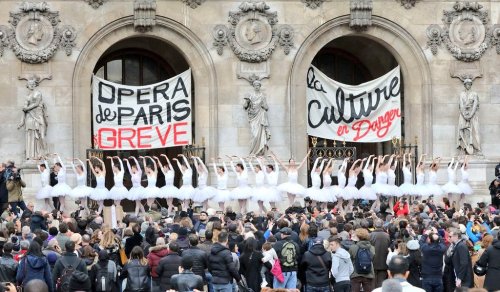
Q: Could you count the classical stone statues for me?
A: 3